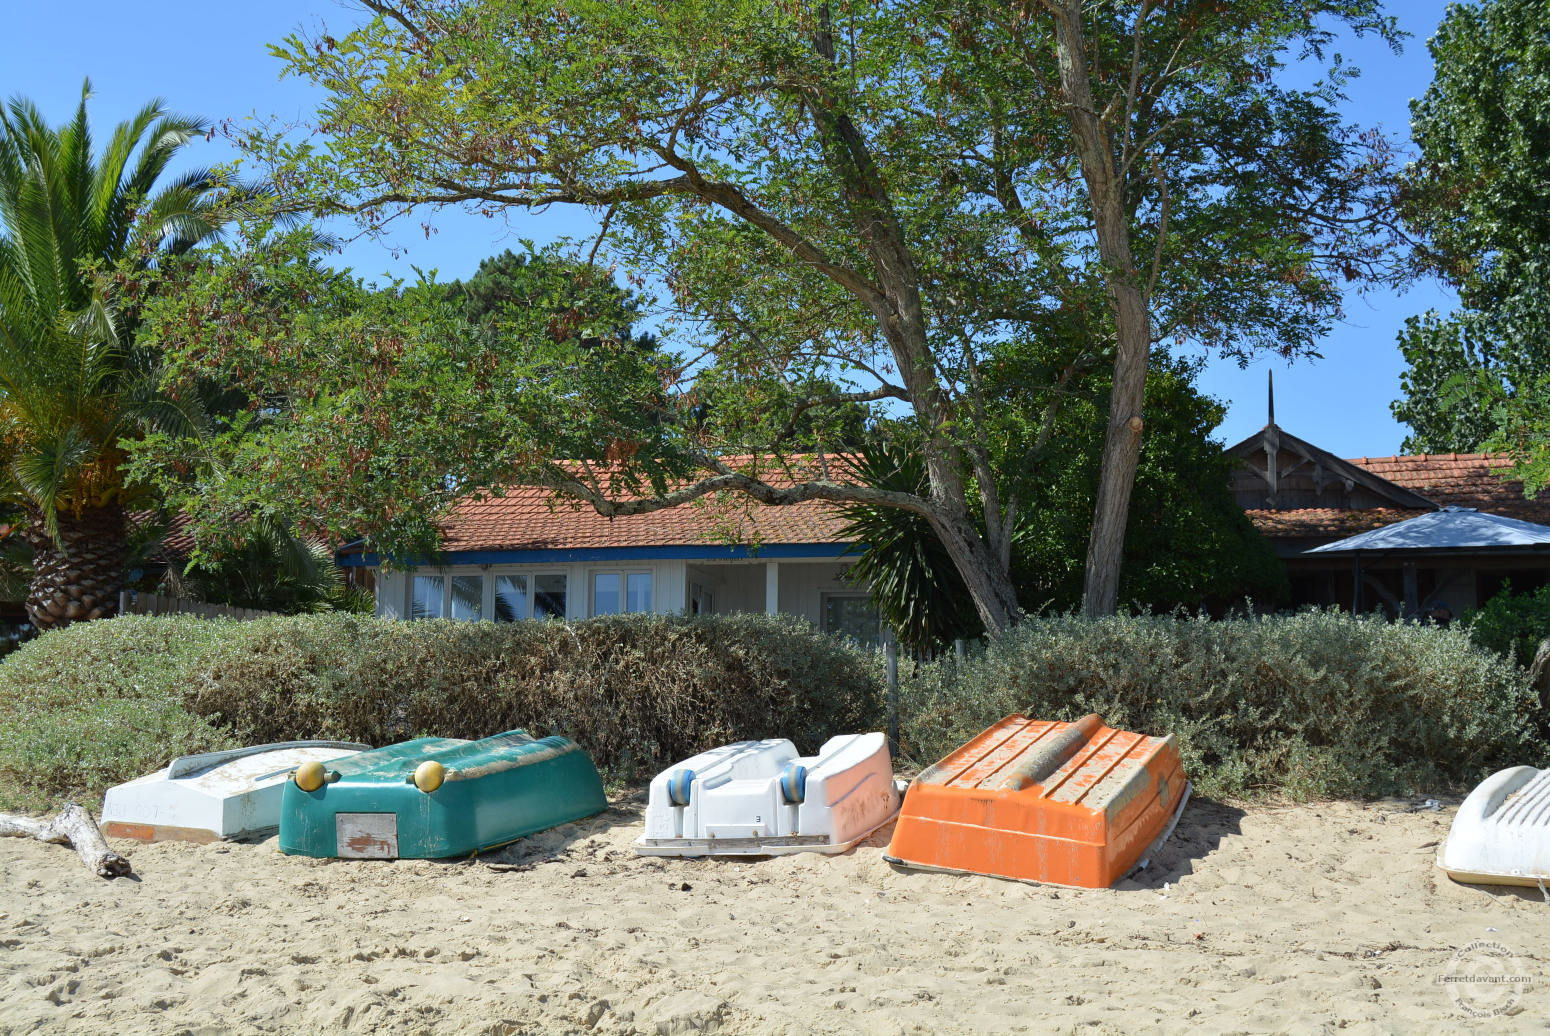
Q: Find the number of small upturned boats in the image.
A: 5